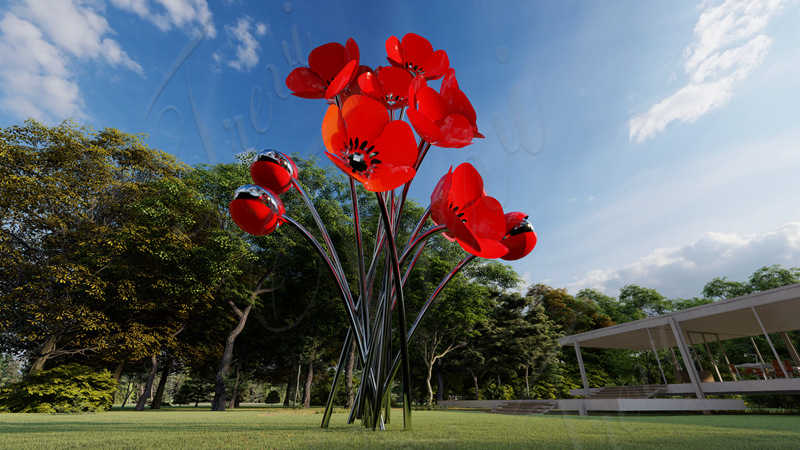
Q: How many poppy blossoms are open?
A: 6